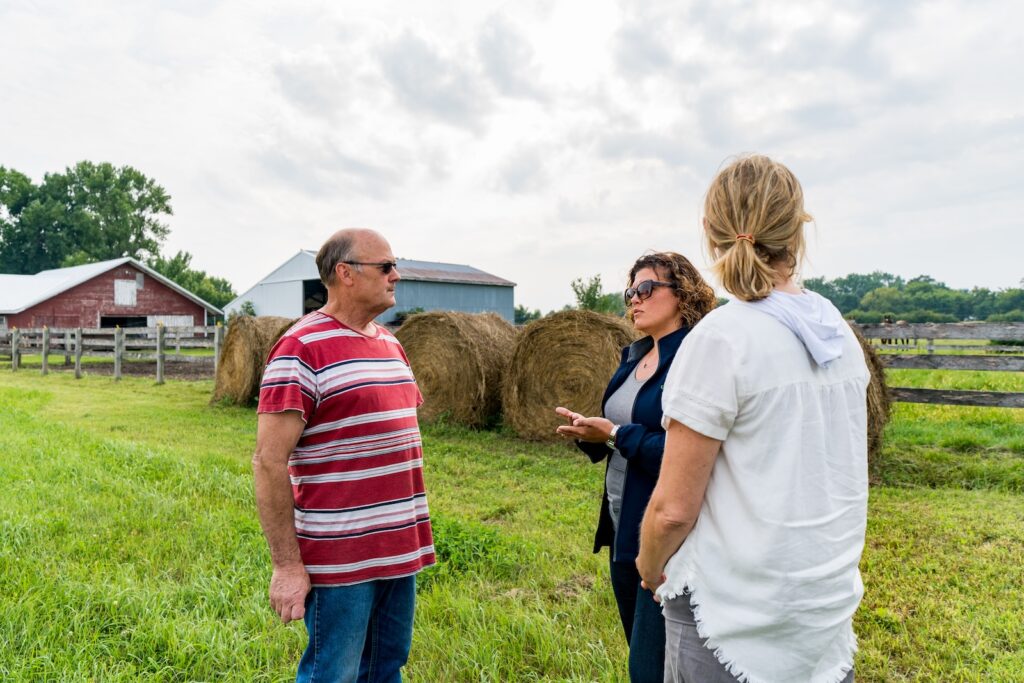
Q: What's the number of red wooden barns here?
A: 1